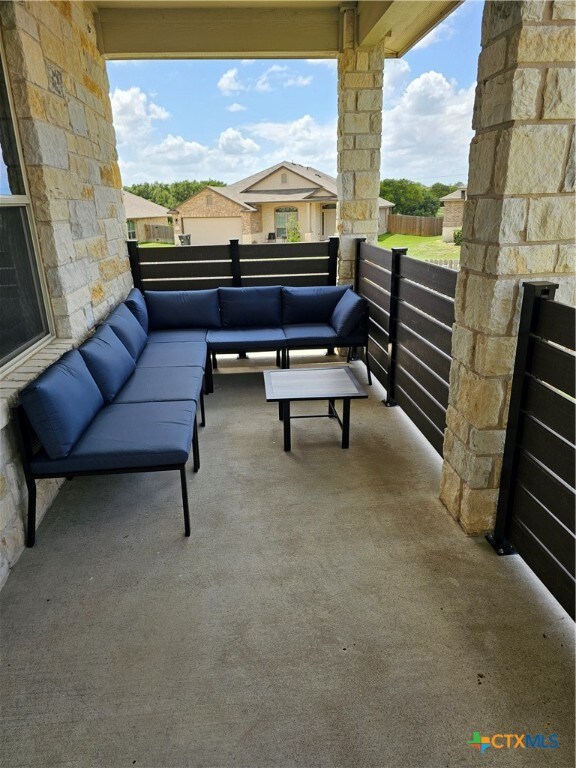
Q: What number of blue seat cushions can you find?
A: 6